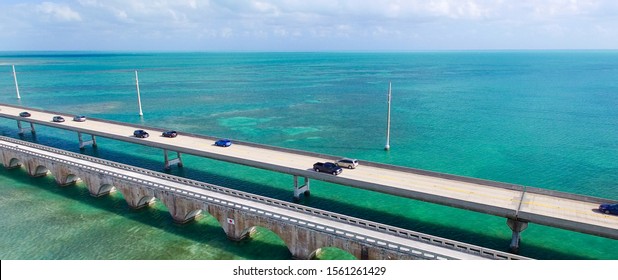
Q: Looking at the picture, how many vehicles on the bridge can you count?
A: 9